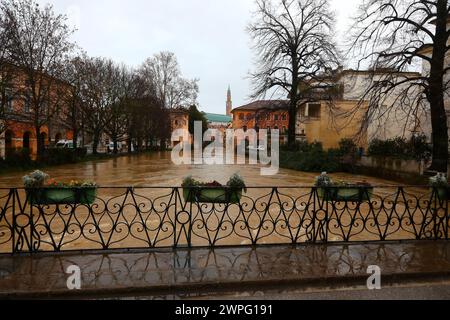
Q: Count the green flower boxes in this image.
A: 4